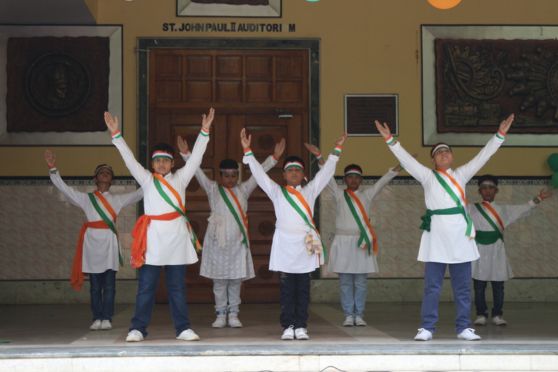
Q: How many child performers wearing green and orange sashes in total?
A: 7